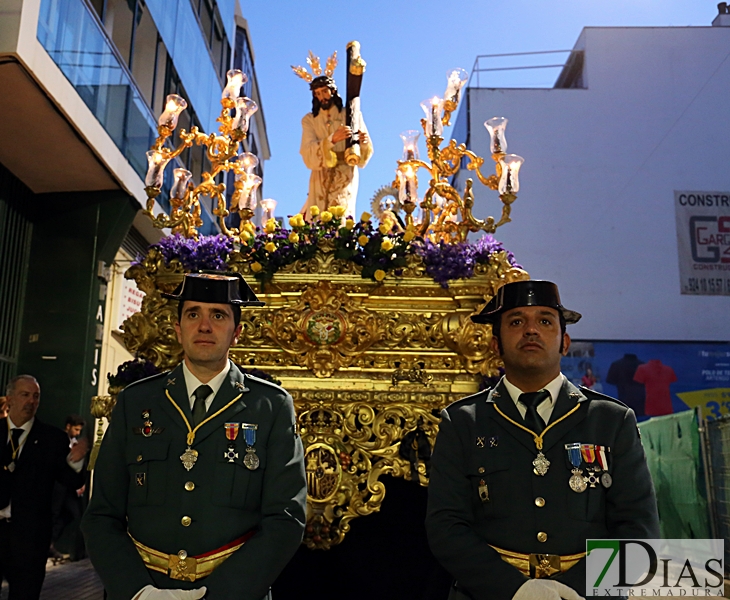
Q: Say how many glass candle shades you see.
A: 14